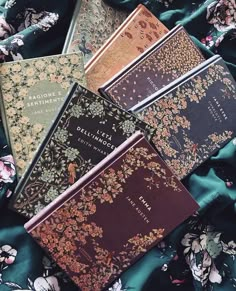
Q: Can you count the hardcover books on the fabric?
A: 7